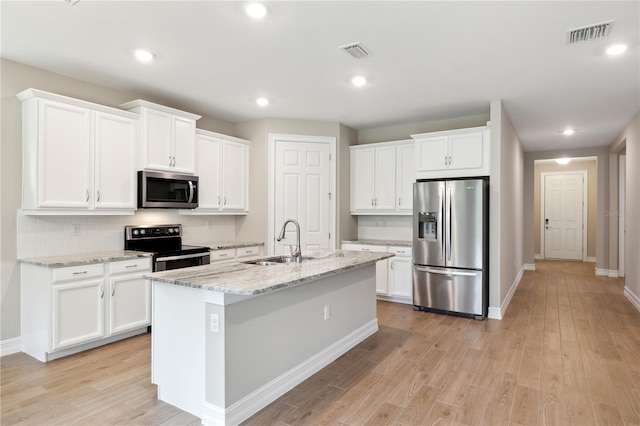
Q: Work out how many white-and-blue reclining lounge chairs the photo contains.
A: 0